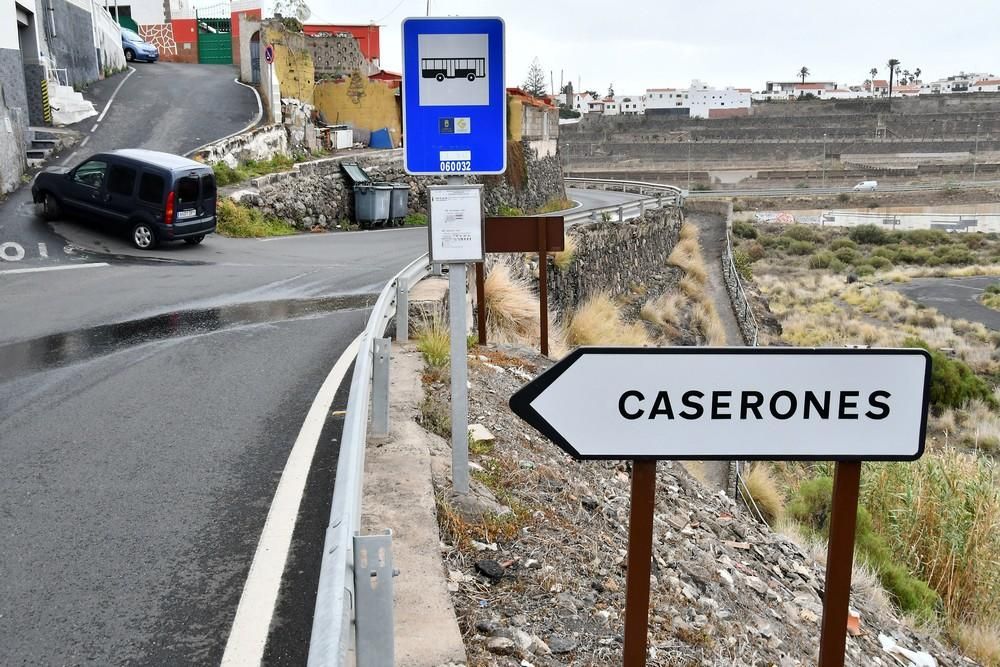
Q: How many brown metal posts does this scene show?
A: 4